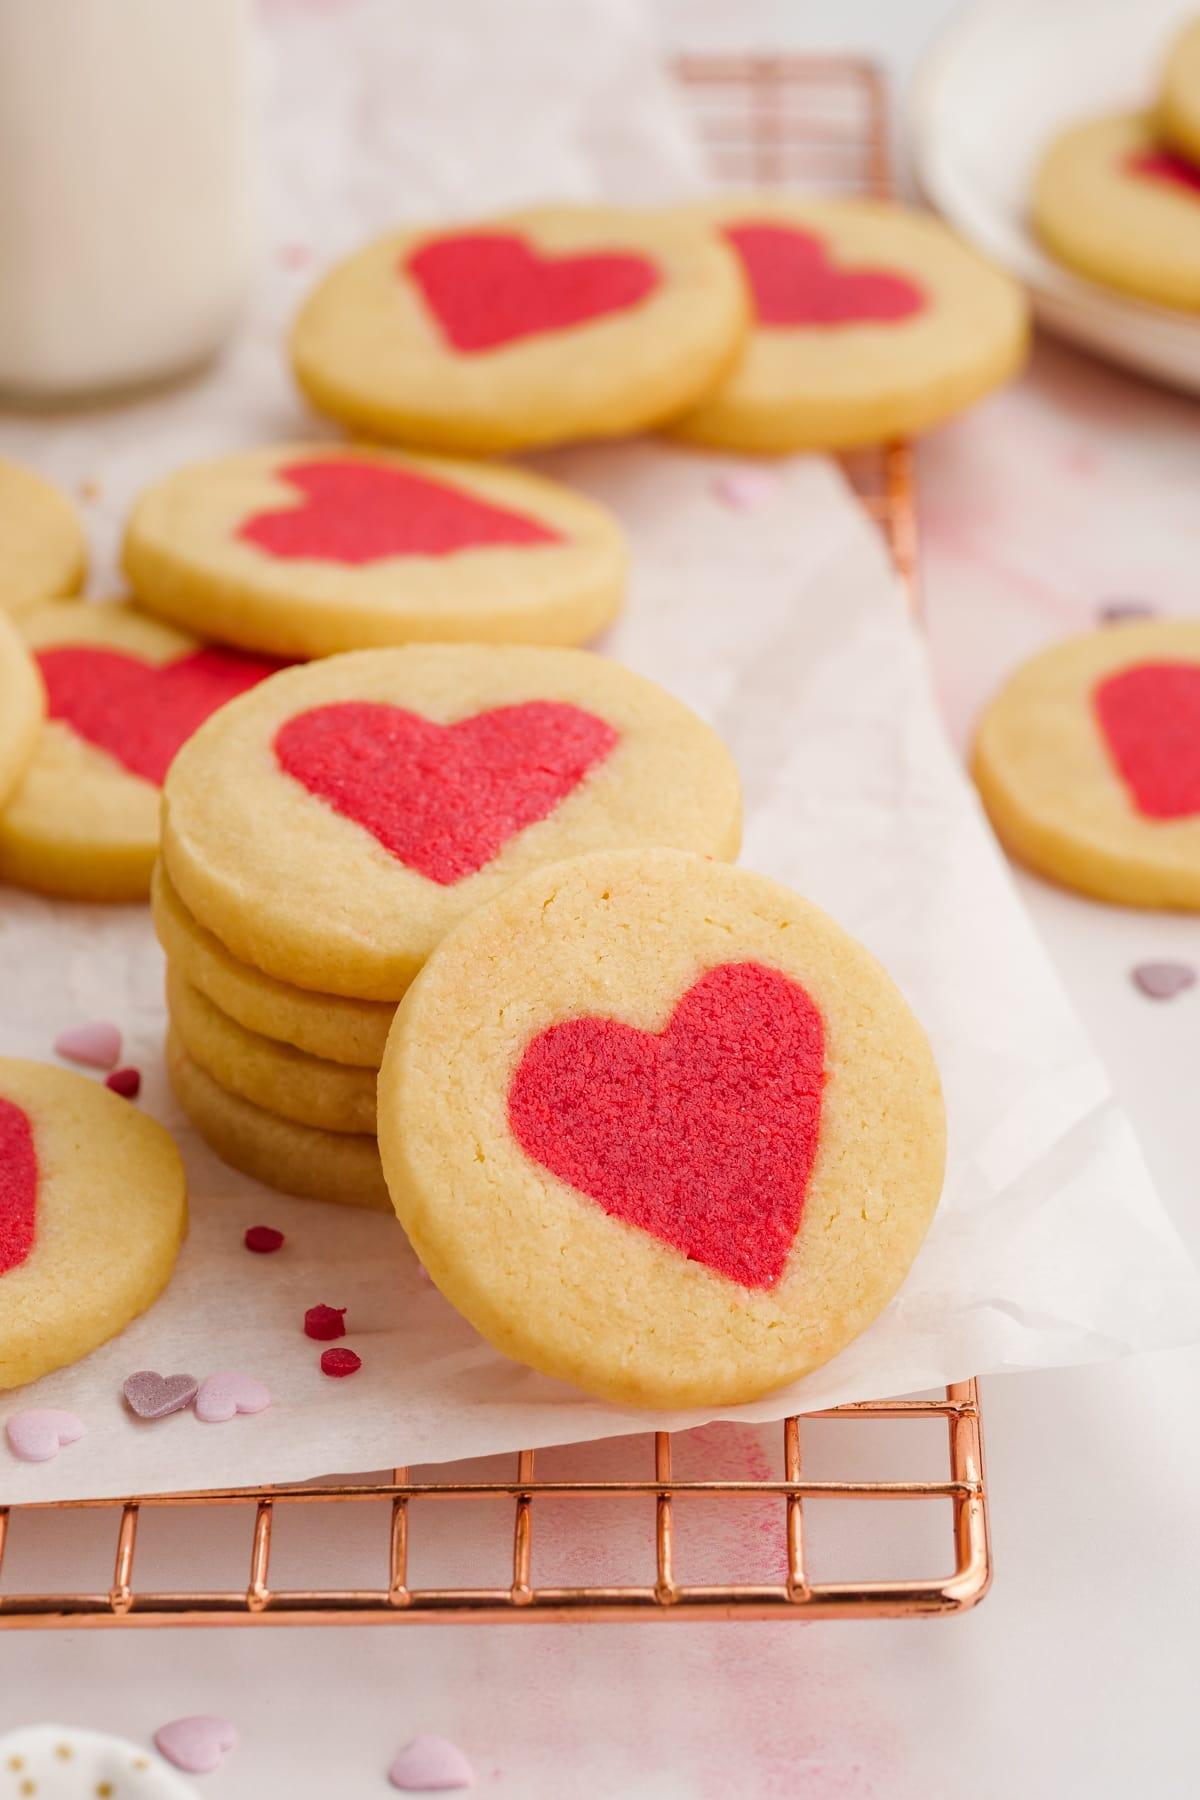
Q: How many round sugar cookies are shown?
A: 15